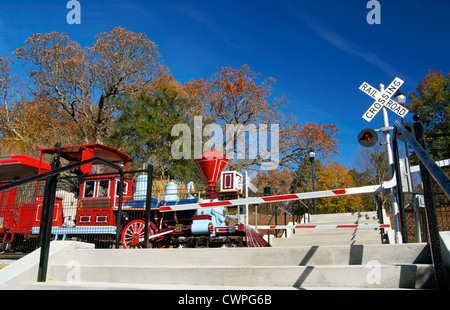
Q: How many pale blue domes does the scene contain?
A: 2